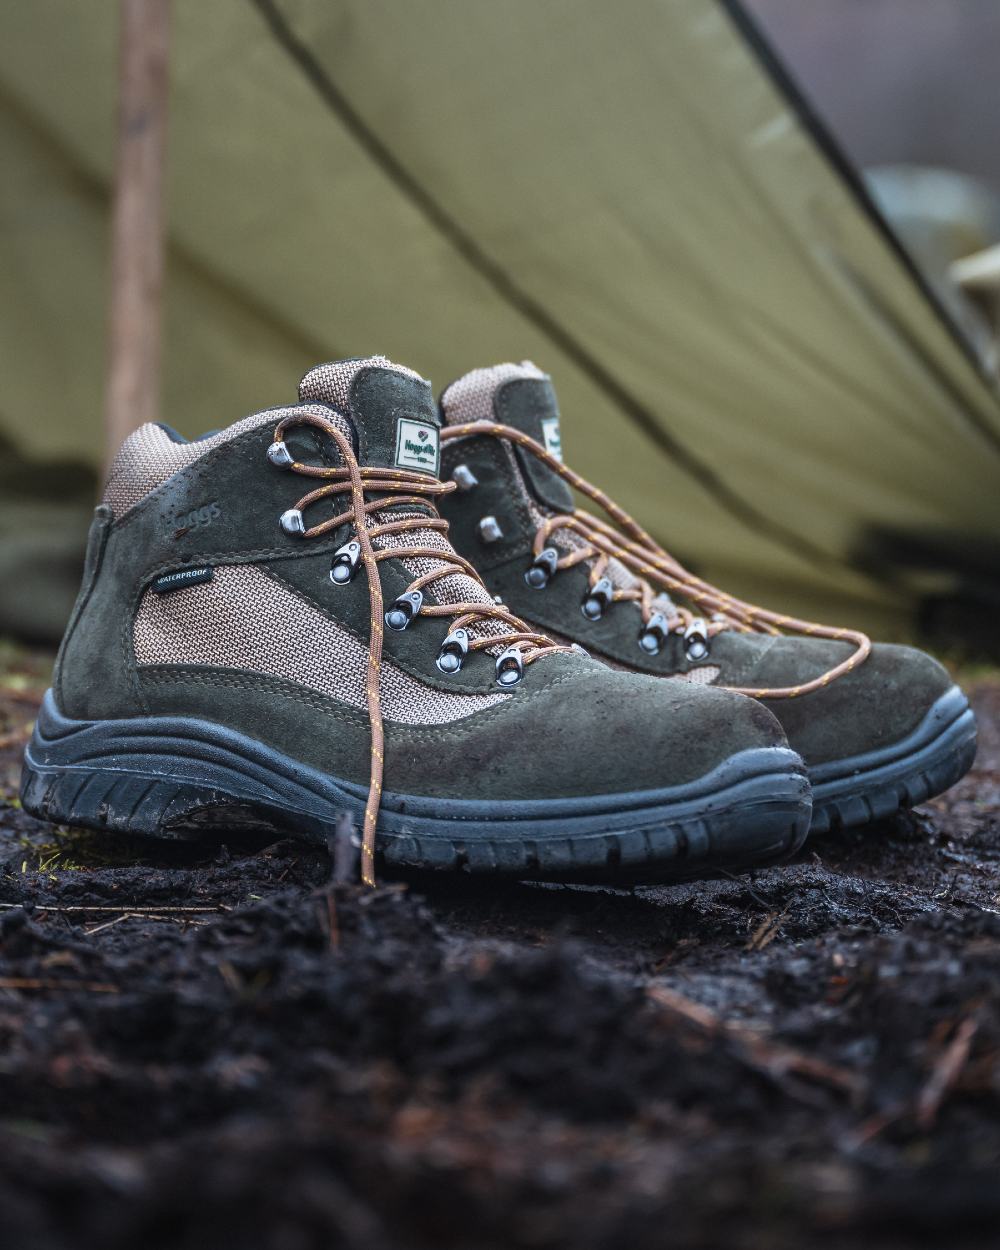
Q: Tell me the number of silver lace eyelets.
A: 12